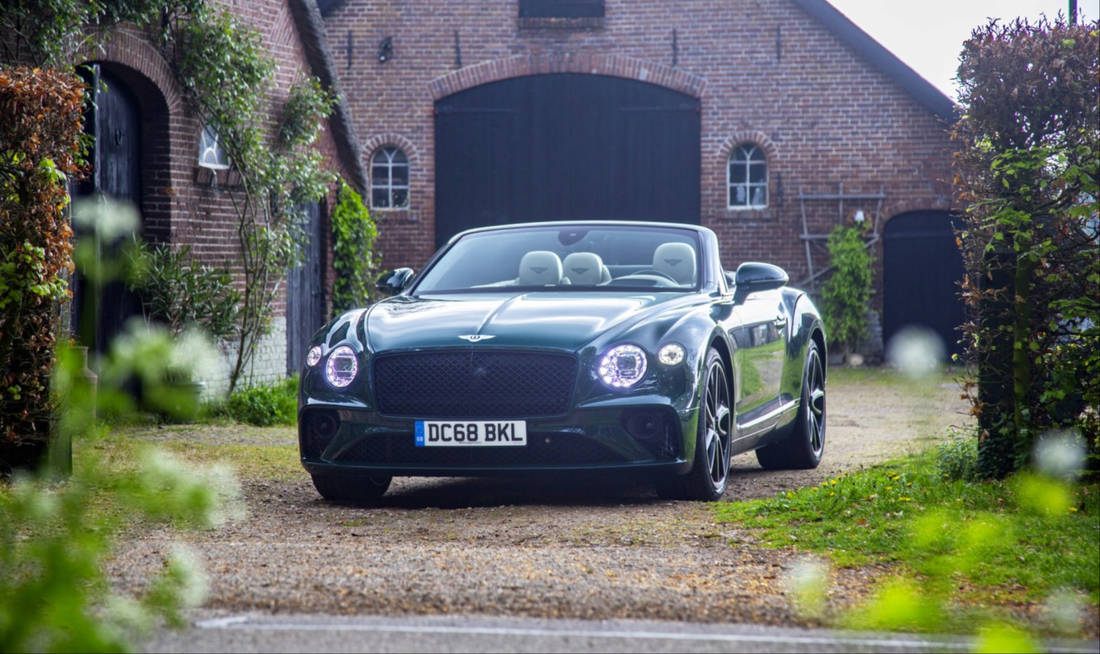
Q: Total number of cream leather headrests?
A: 3